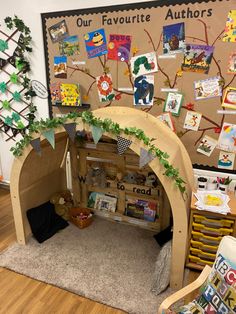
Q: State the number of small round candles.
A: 0